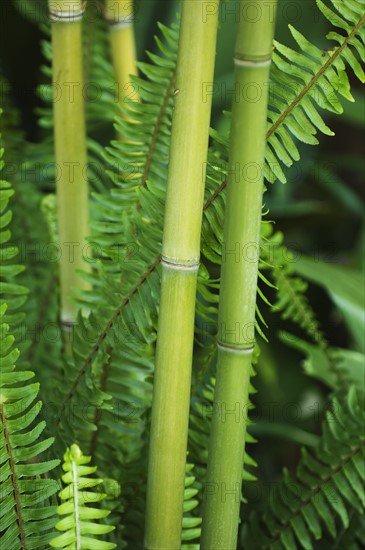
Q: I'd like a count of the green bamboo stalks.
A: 4